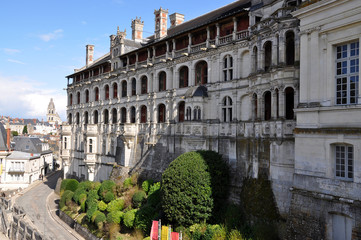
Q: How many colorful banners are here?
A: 3